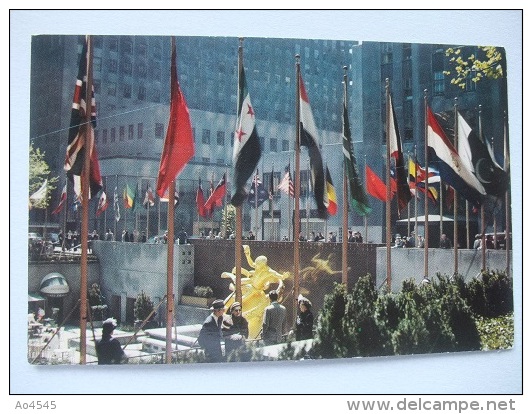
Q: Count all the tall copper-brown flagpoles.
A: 10